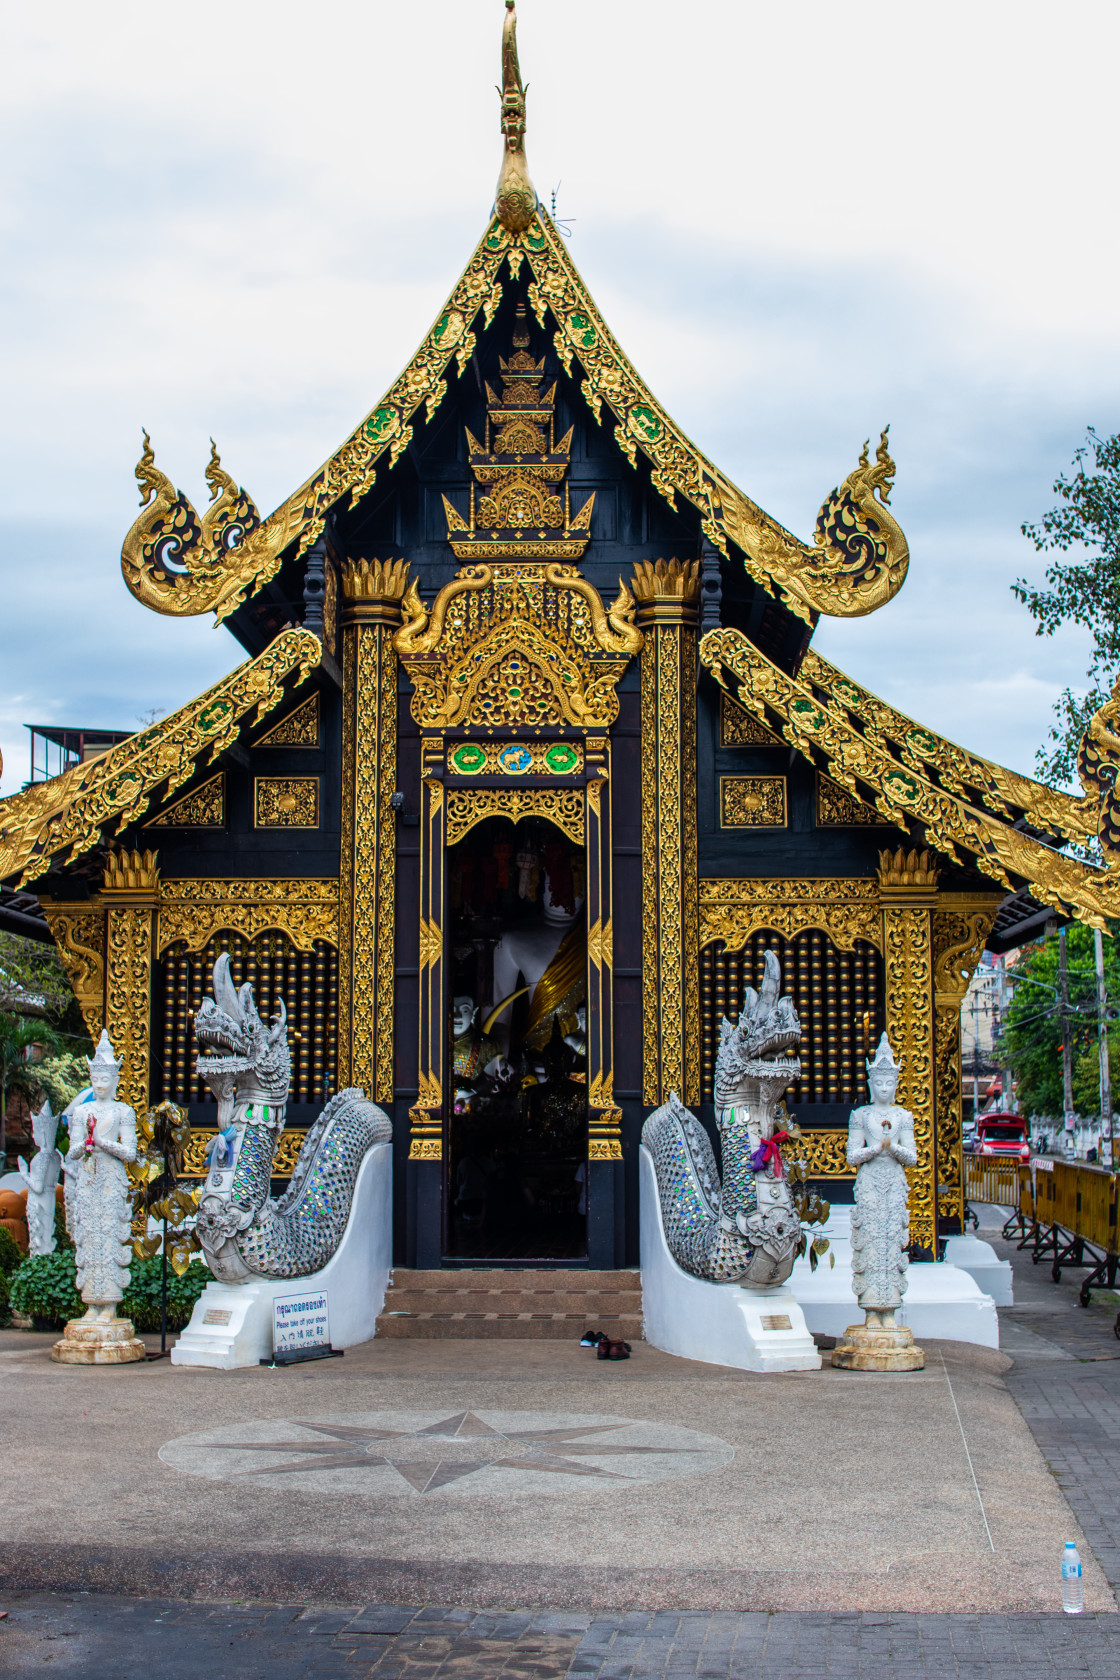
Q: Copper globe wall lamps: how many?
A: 0